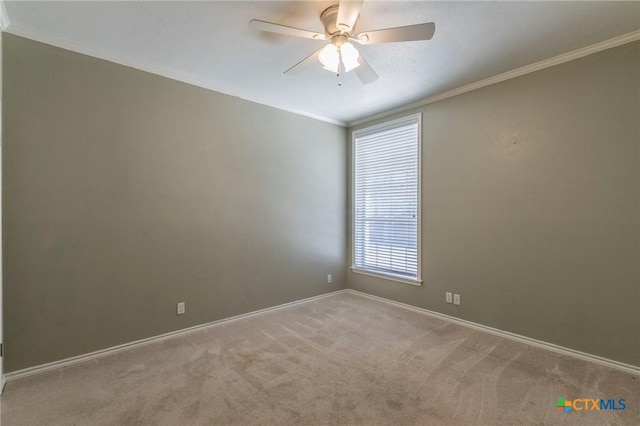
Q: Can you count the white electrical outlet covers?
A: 4